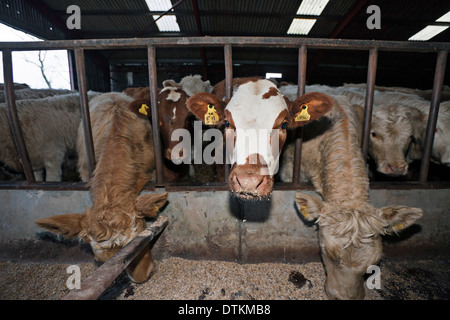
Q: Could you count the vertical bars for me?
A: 7